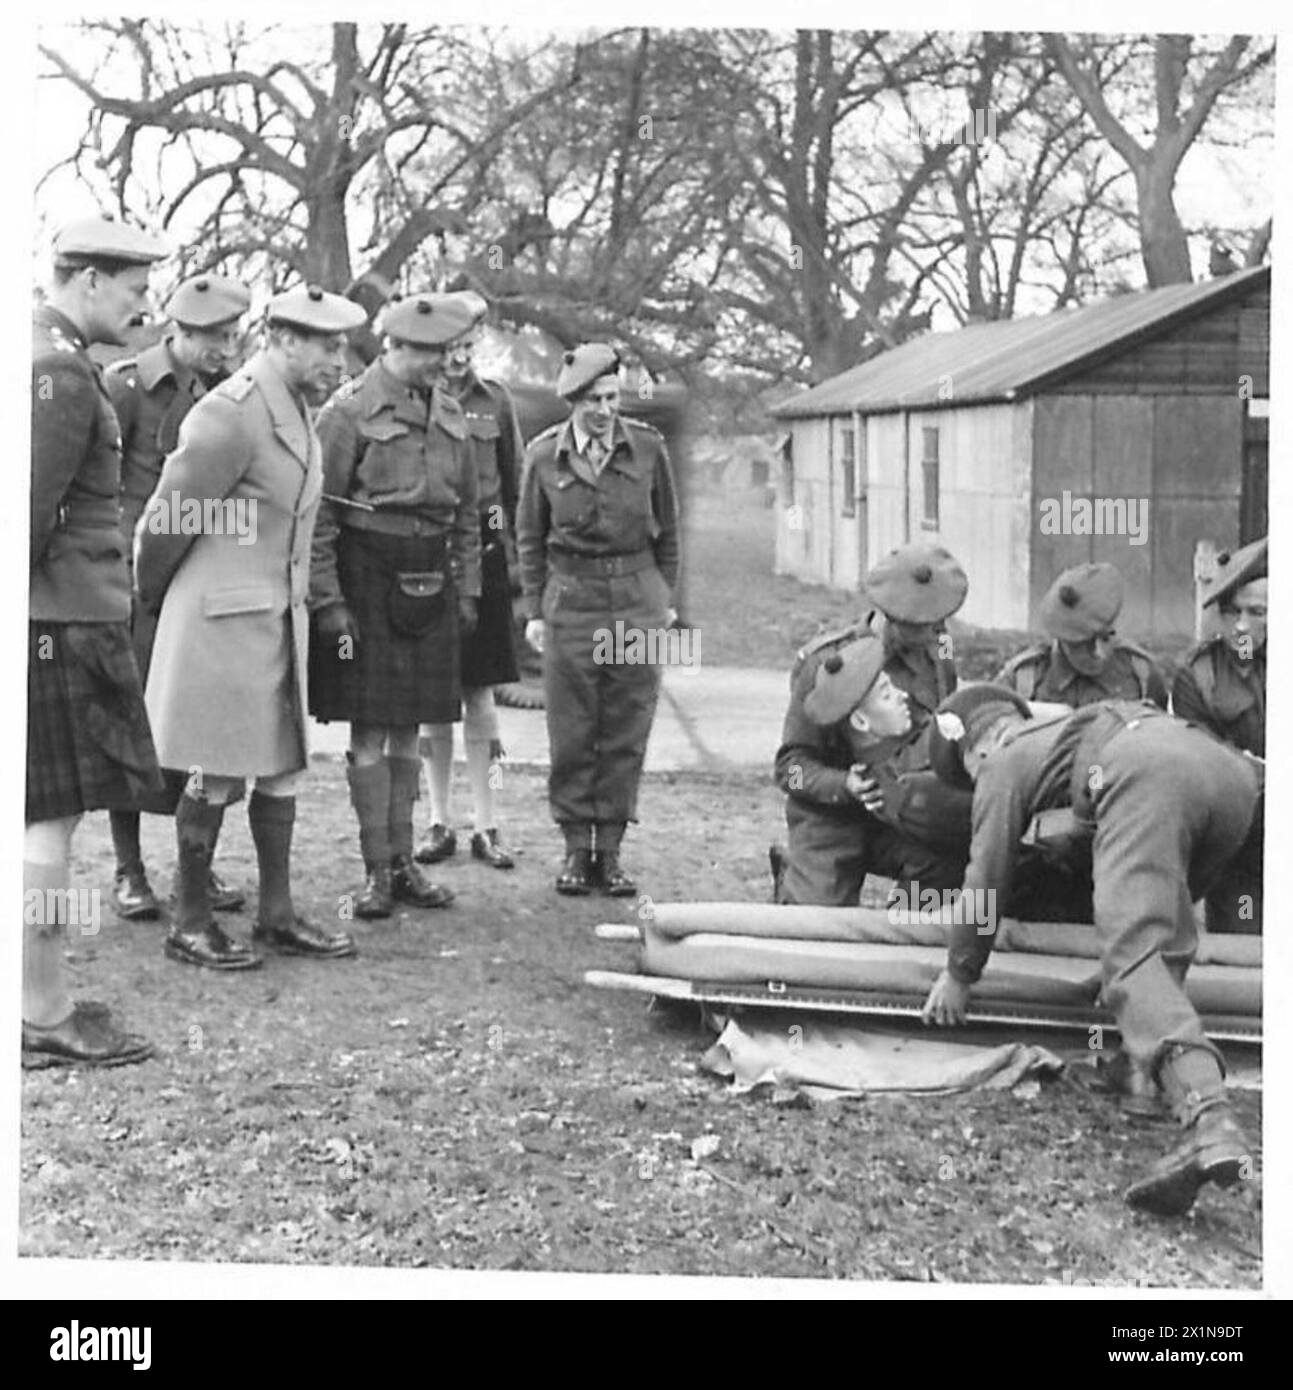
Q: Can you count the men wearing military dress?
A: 11